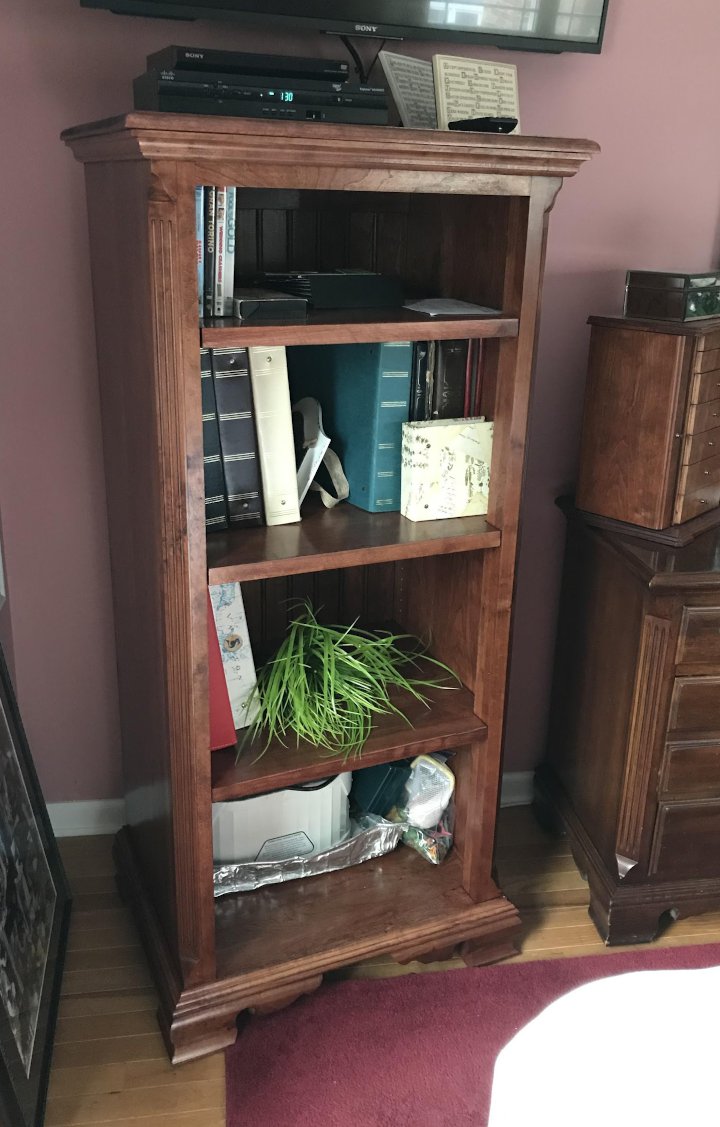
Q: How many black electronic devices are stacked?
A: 2